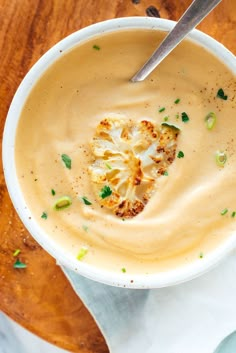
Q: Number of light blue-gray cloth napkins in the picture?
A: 1